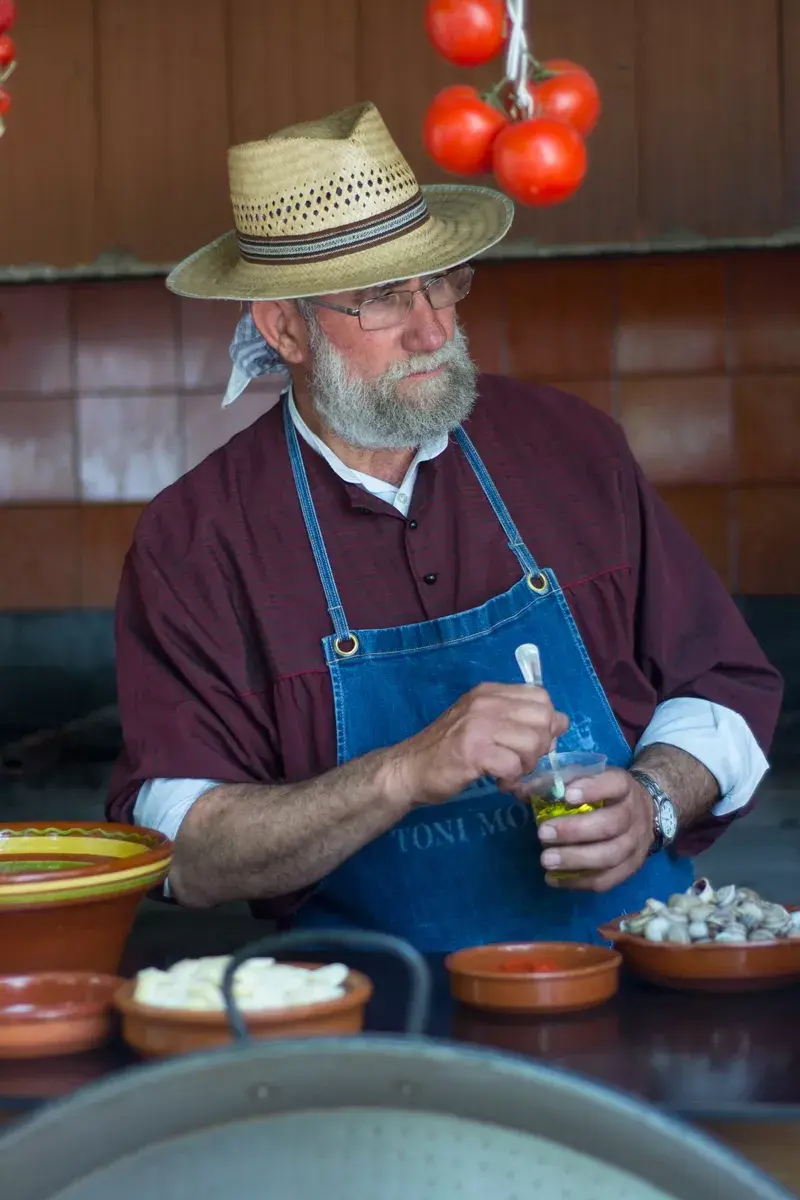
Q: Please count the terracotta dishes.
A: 5